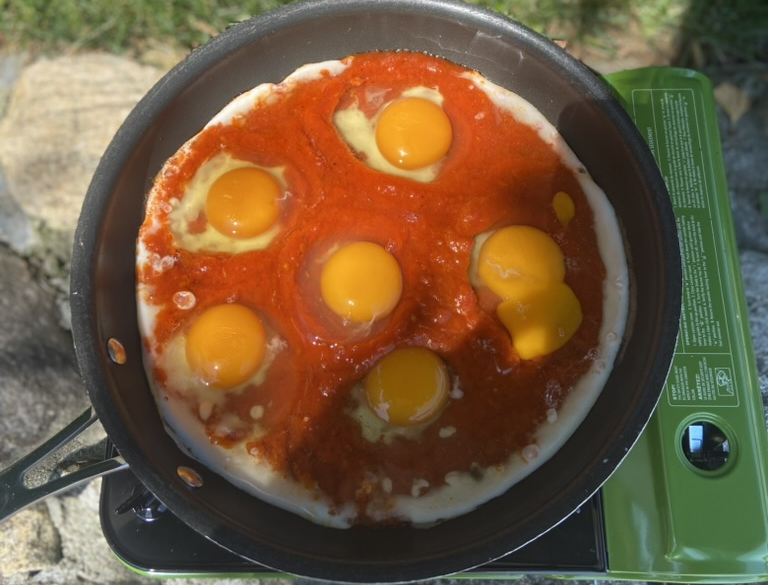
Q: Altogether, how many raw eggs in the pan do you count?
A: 6